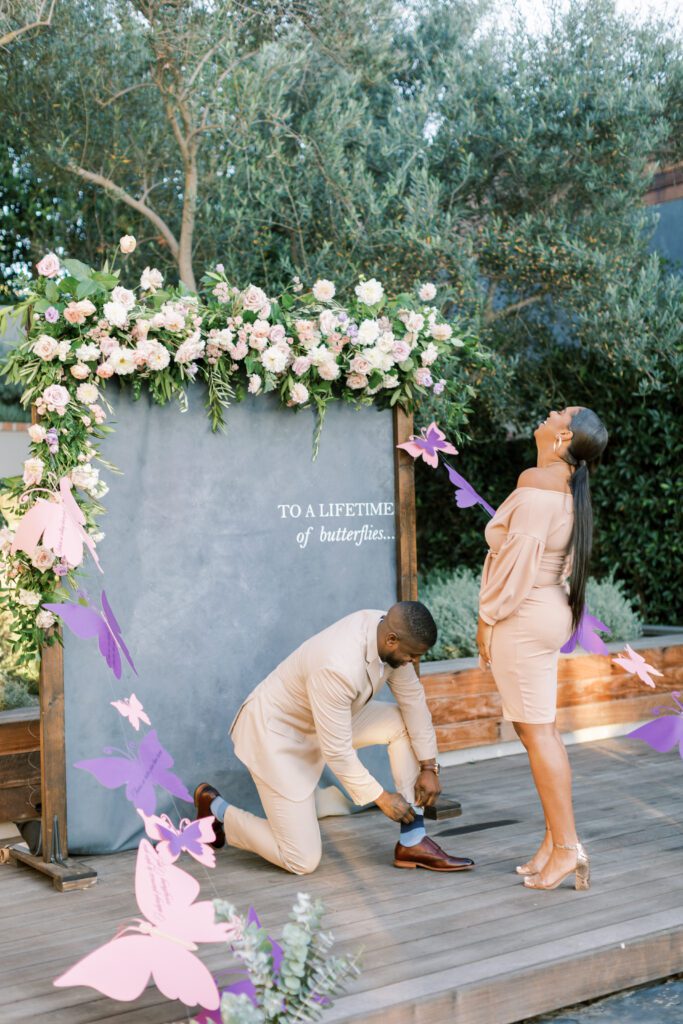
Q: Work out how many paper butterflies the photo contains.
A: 12